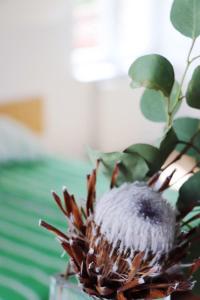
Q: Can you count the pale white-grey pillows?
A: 1